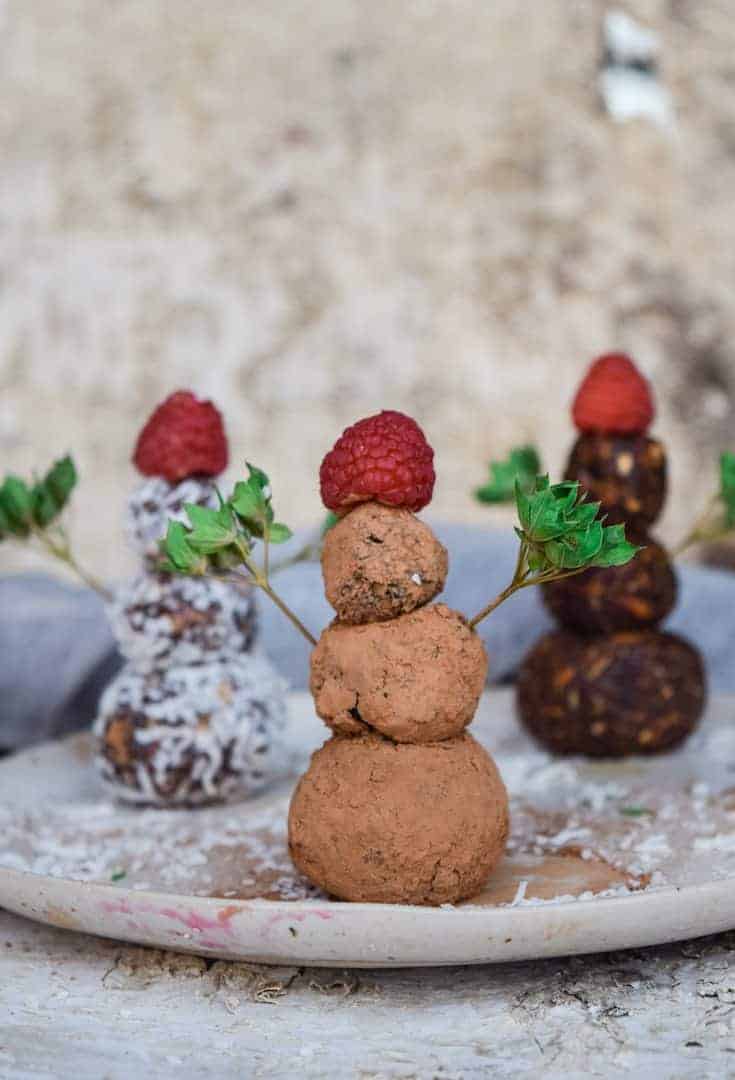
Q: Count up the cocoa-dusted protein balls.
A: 3